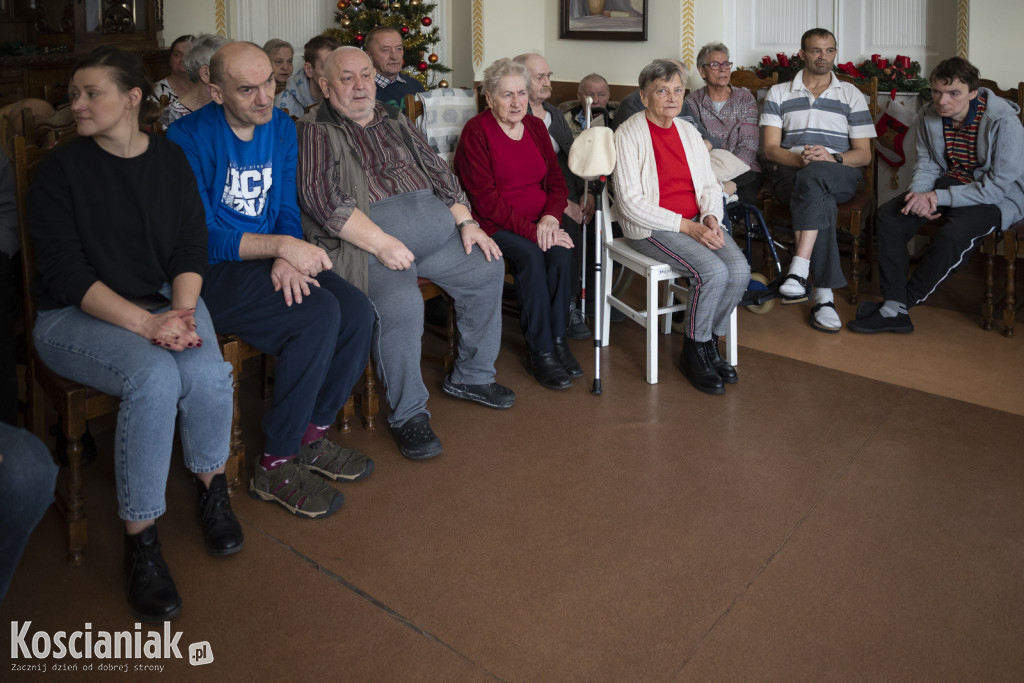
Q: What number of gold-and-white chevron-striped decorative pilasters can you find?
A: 4